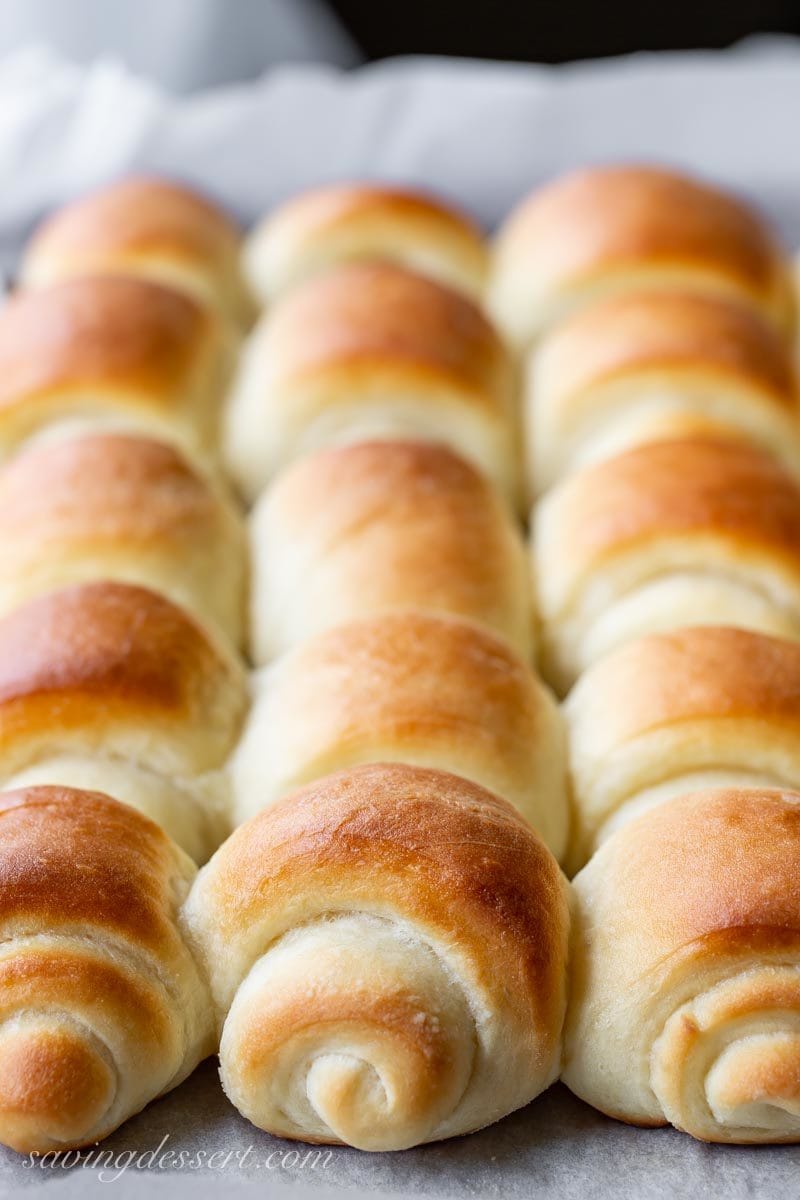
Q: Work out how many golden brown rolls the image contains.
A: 15